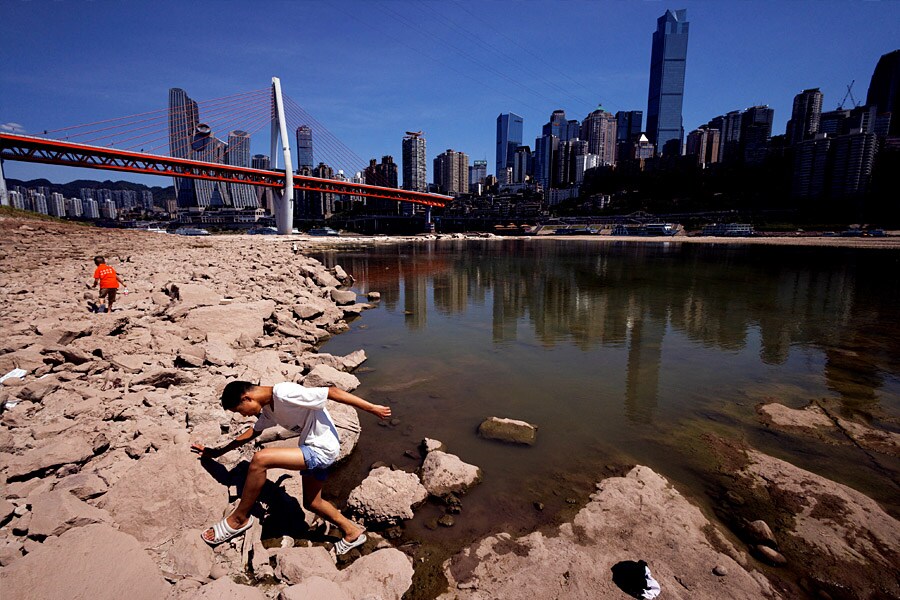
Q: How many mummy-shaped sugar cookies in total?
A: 0